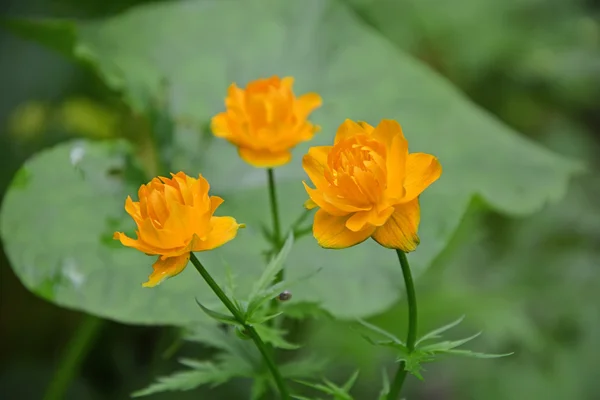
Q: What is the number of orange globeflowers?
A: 3